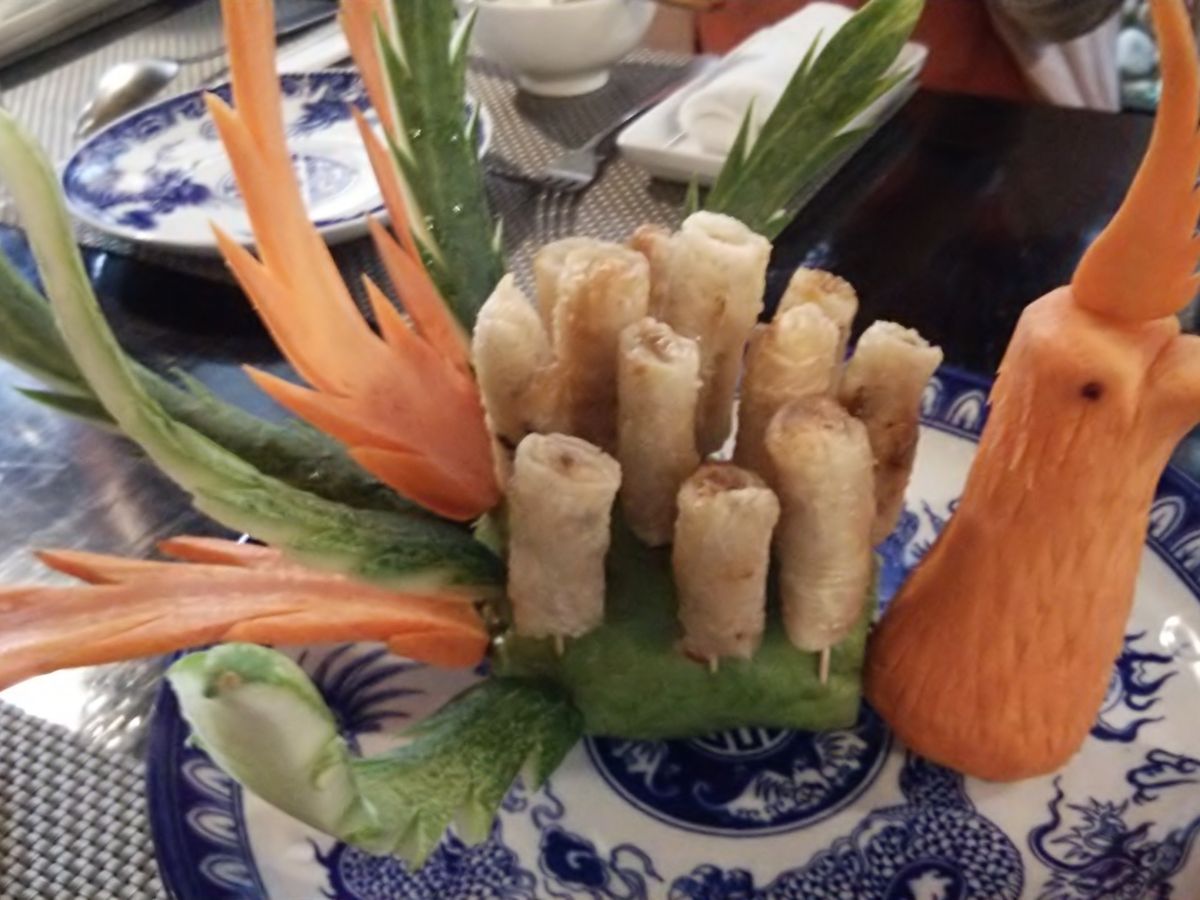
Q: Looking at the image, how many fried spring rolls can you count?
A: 12